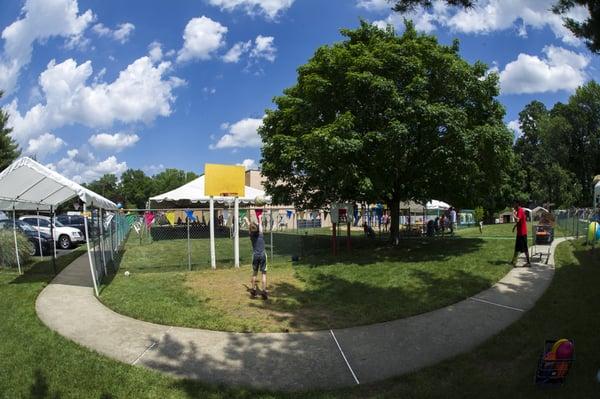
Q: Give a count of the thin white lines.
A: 3